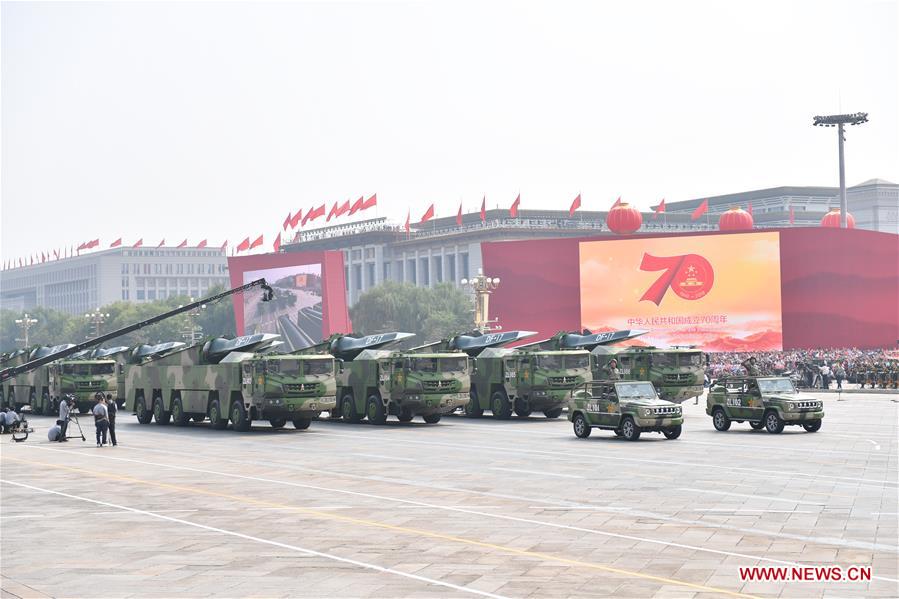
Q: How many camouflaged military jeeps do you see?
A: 2